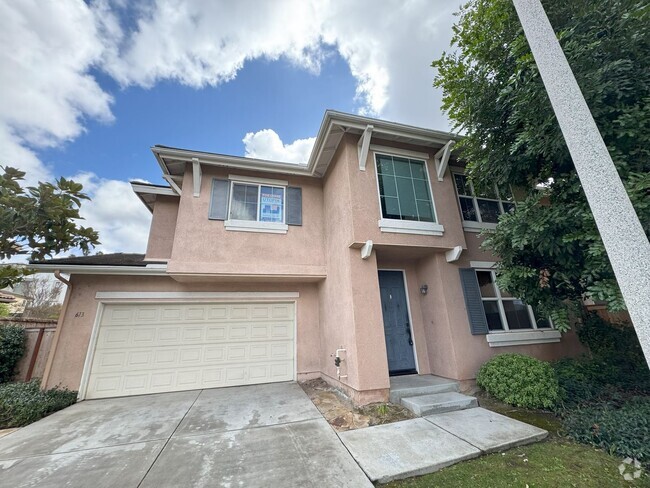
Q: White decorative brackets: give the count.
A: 6